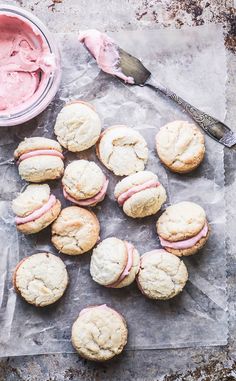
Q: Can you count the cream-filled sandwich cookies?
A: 13